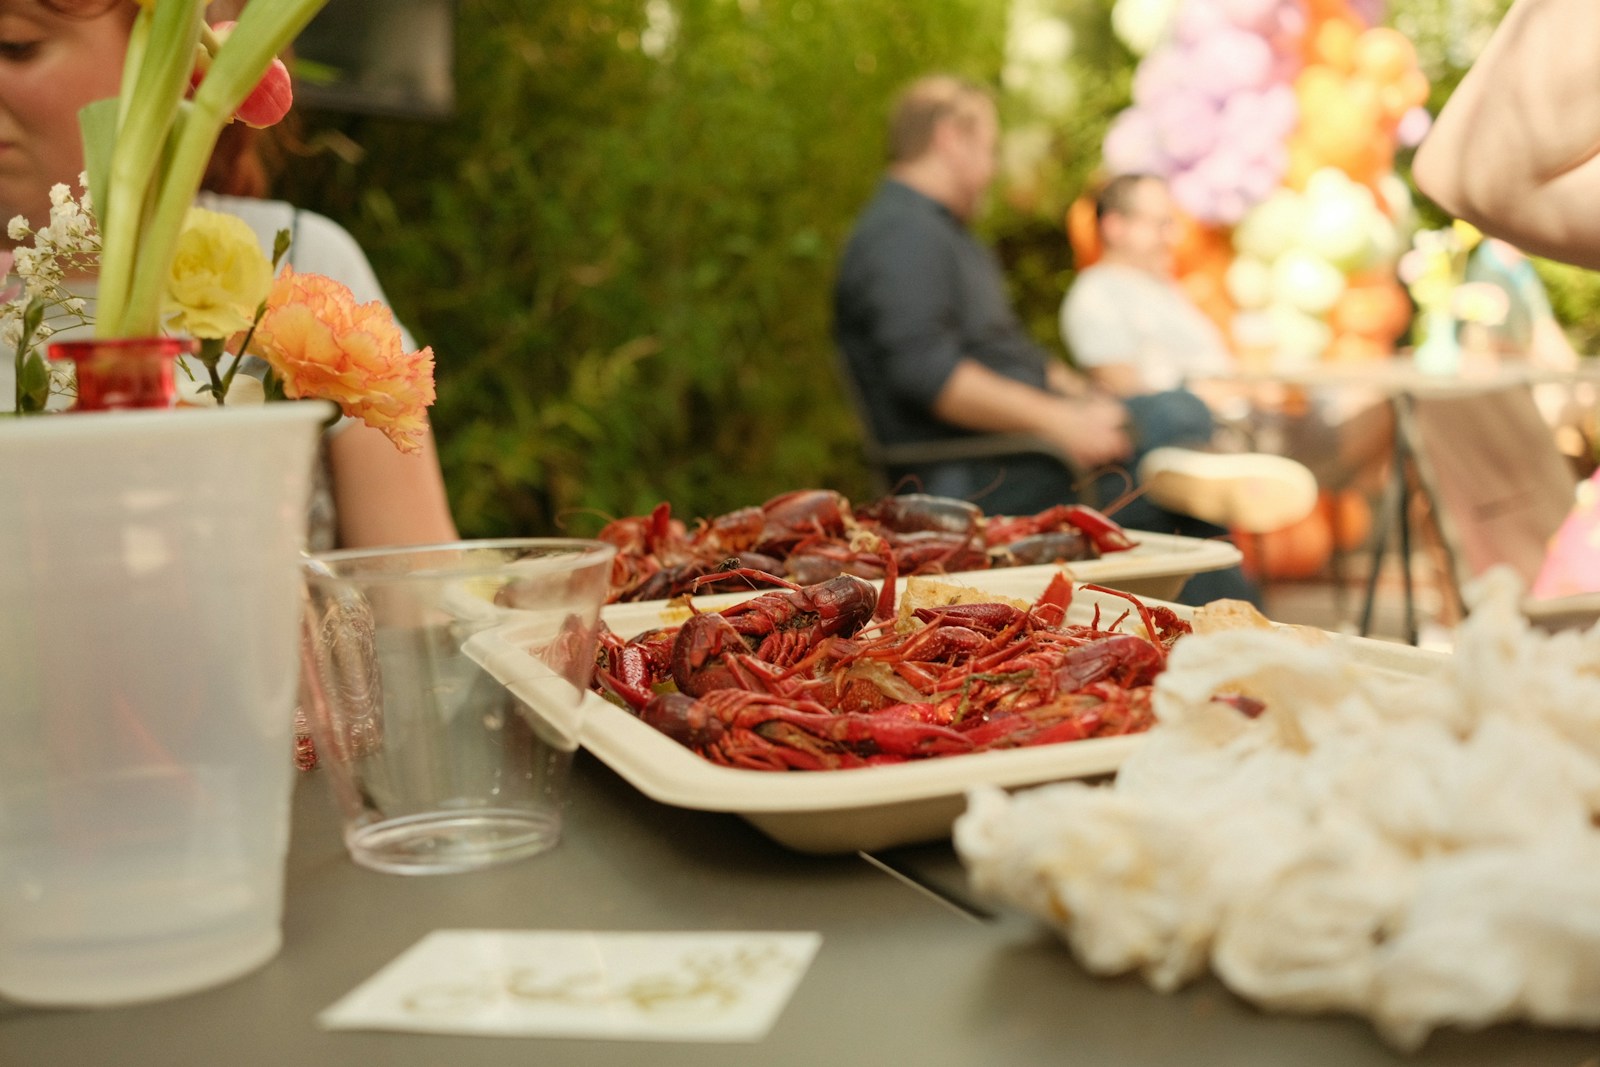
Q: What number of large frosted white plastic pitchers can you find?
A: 1